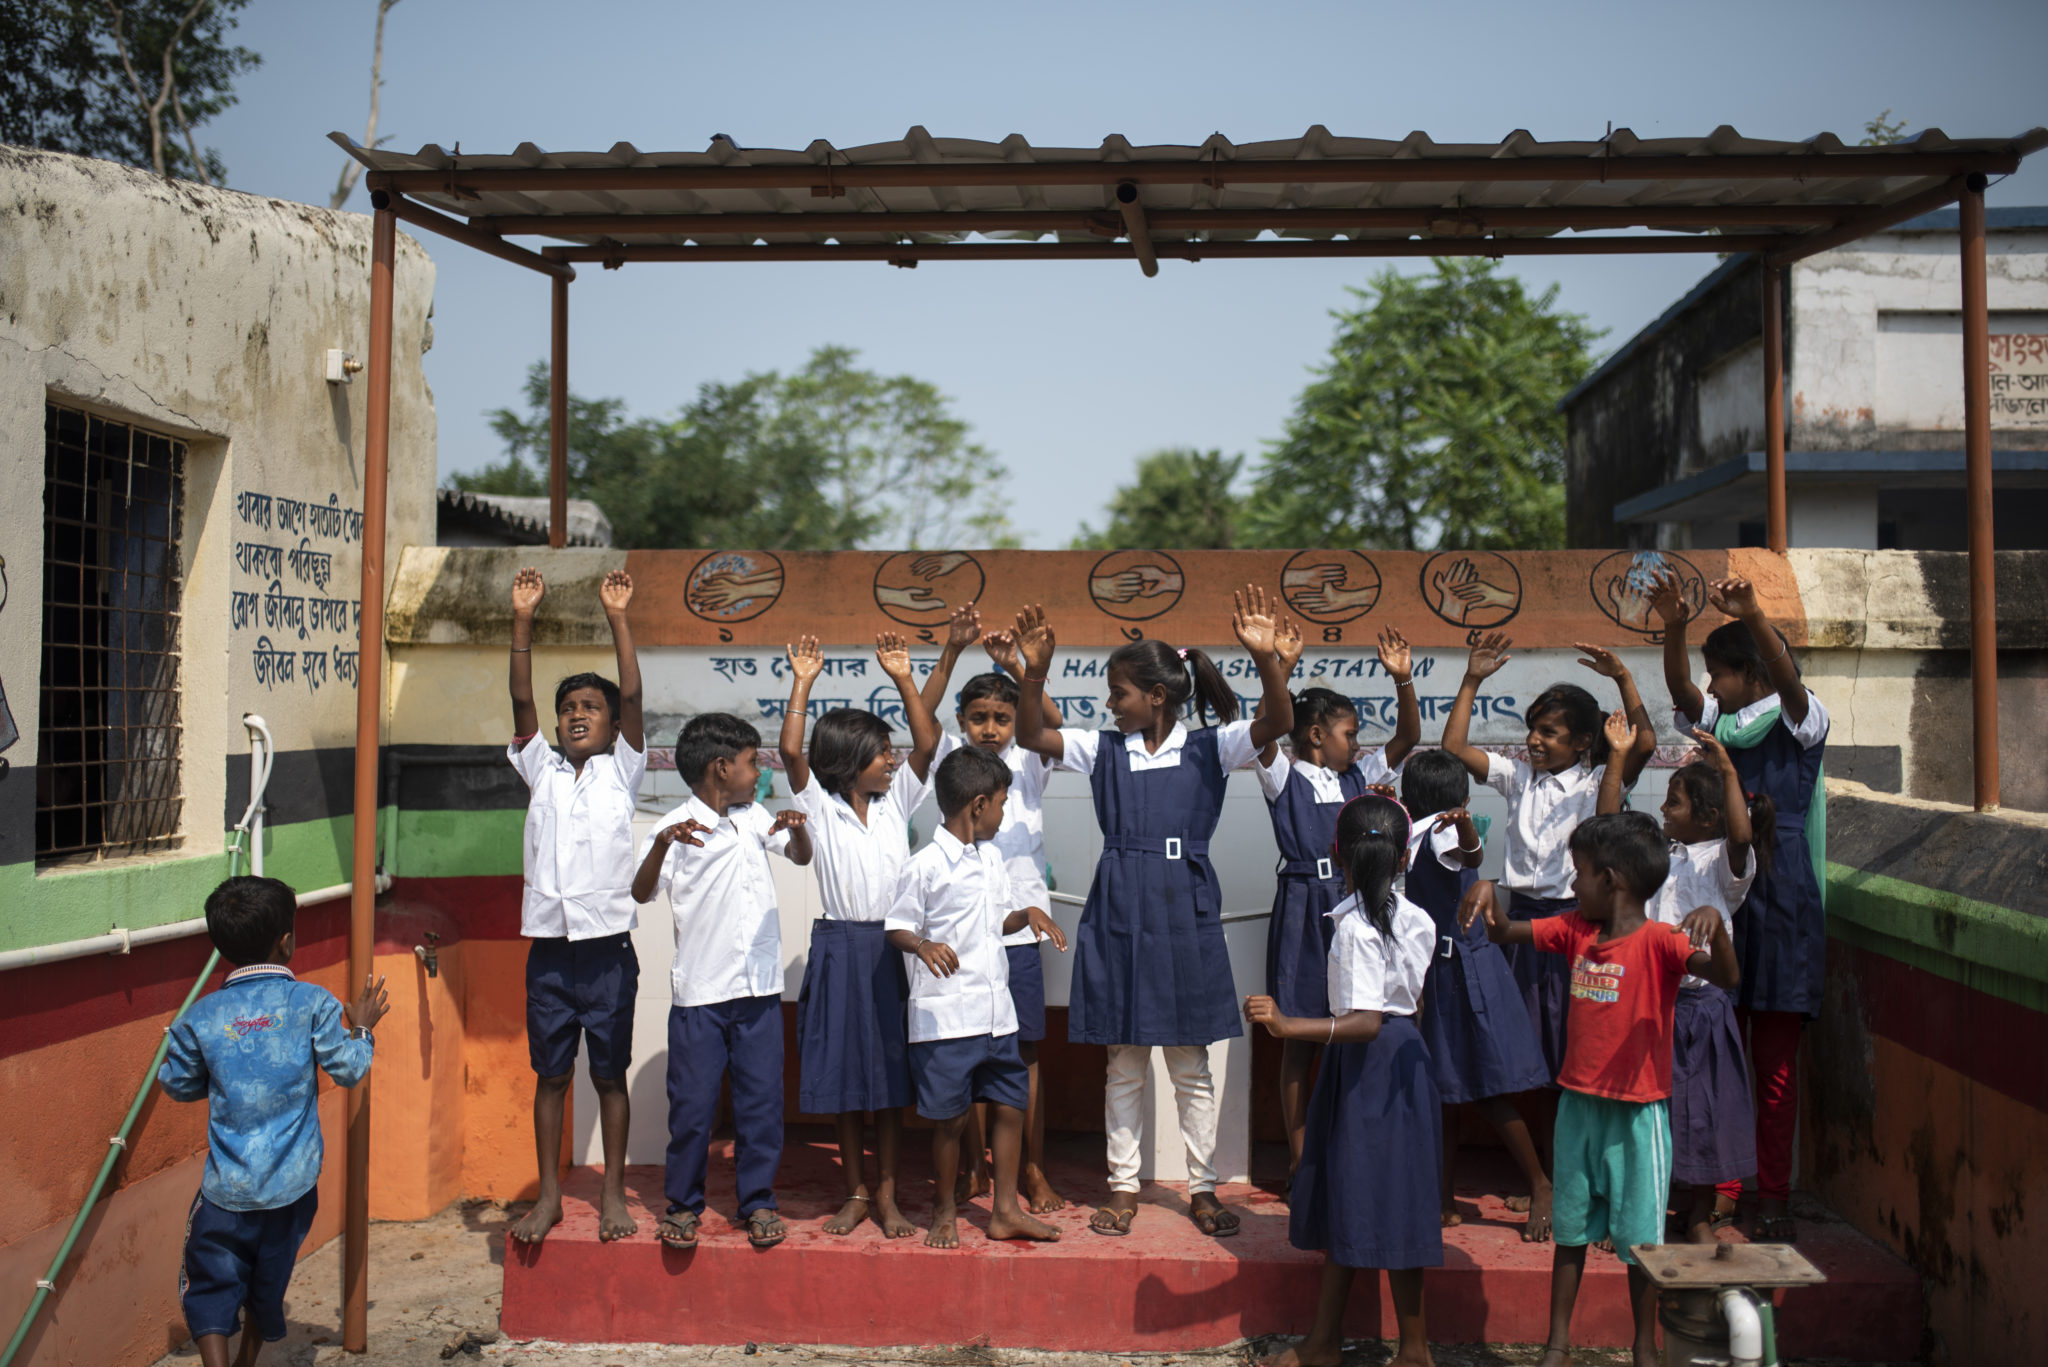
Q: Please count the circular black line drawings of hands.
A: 6